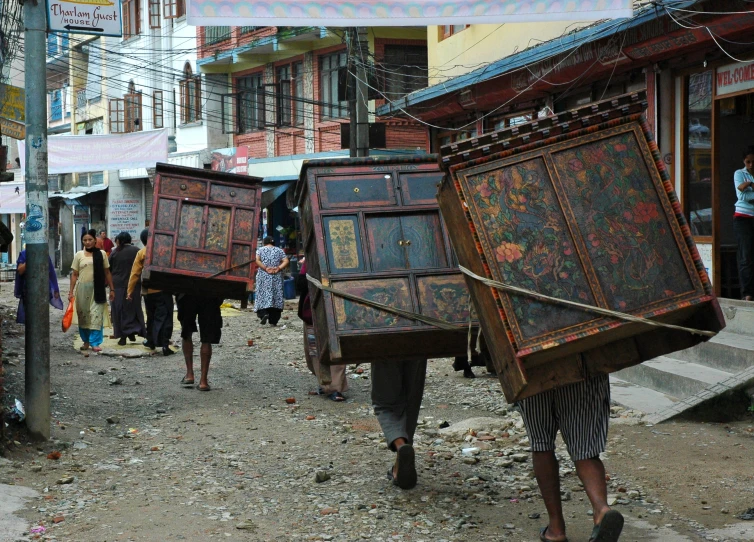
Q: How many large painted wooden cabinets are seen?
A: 3